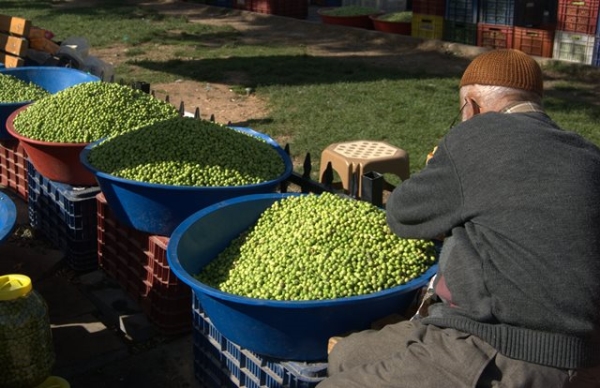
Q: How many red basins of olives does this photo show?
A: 3